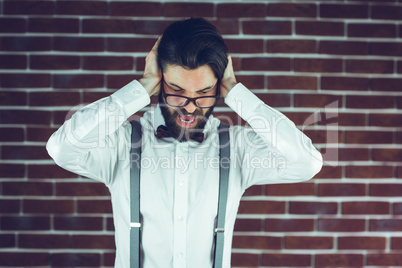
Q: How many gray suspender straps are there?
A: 2